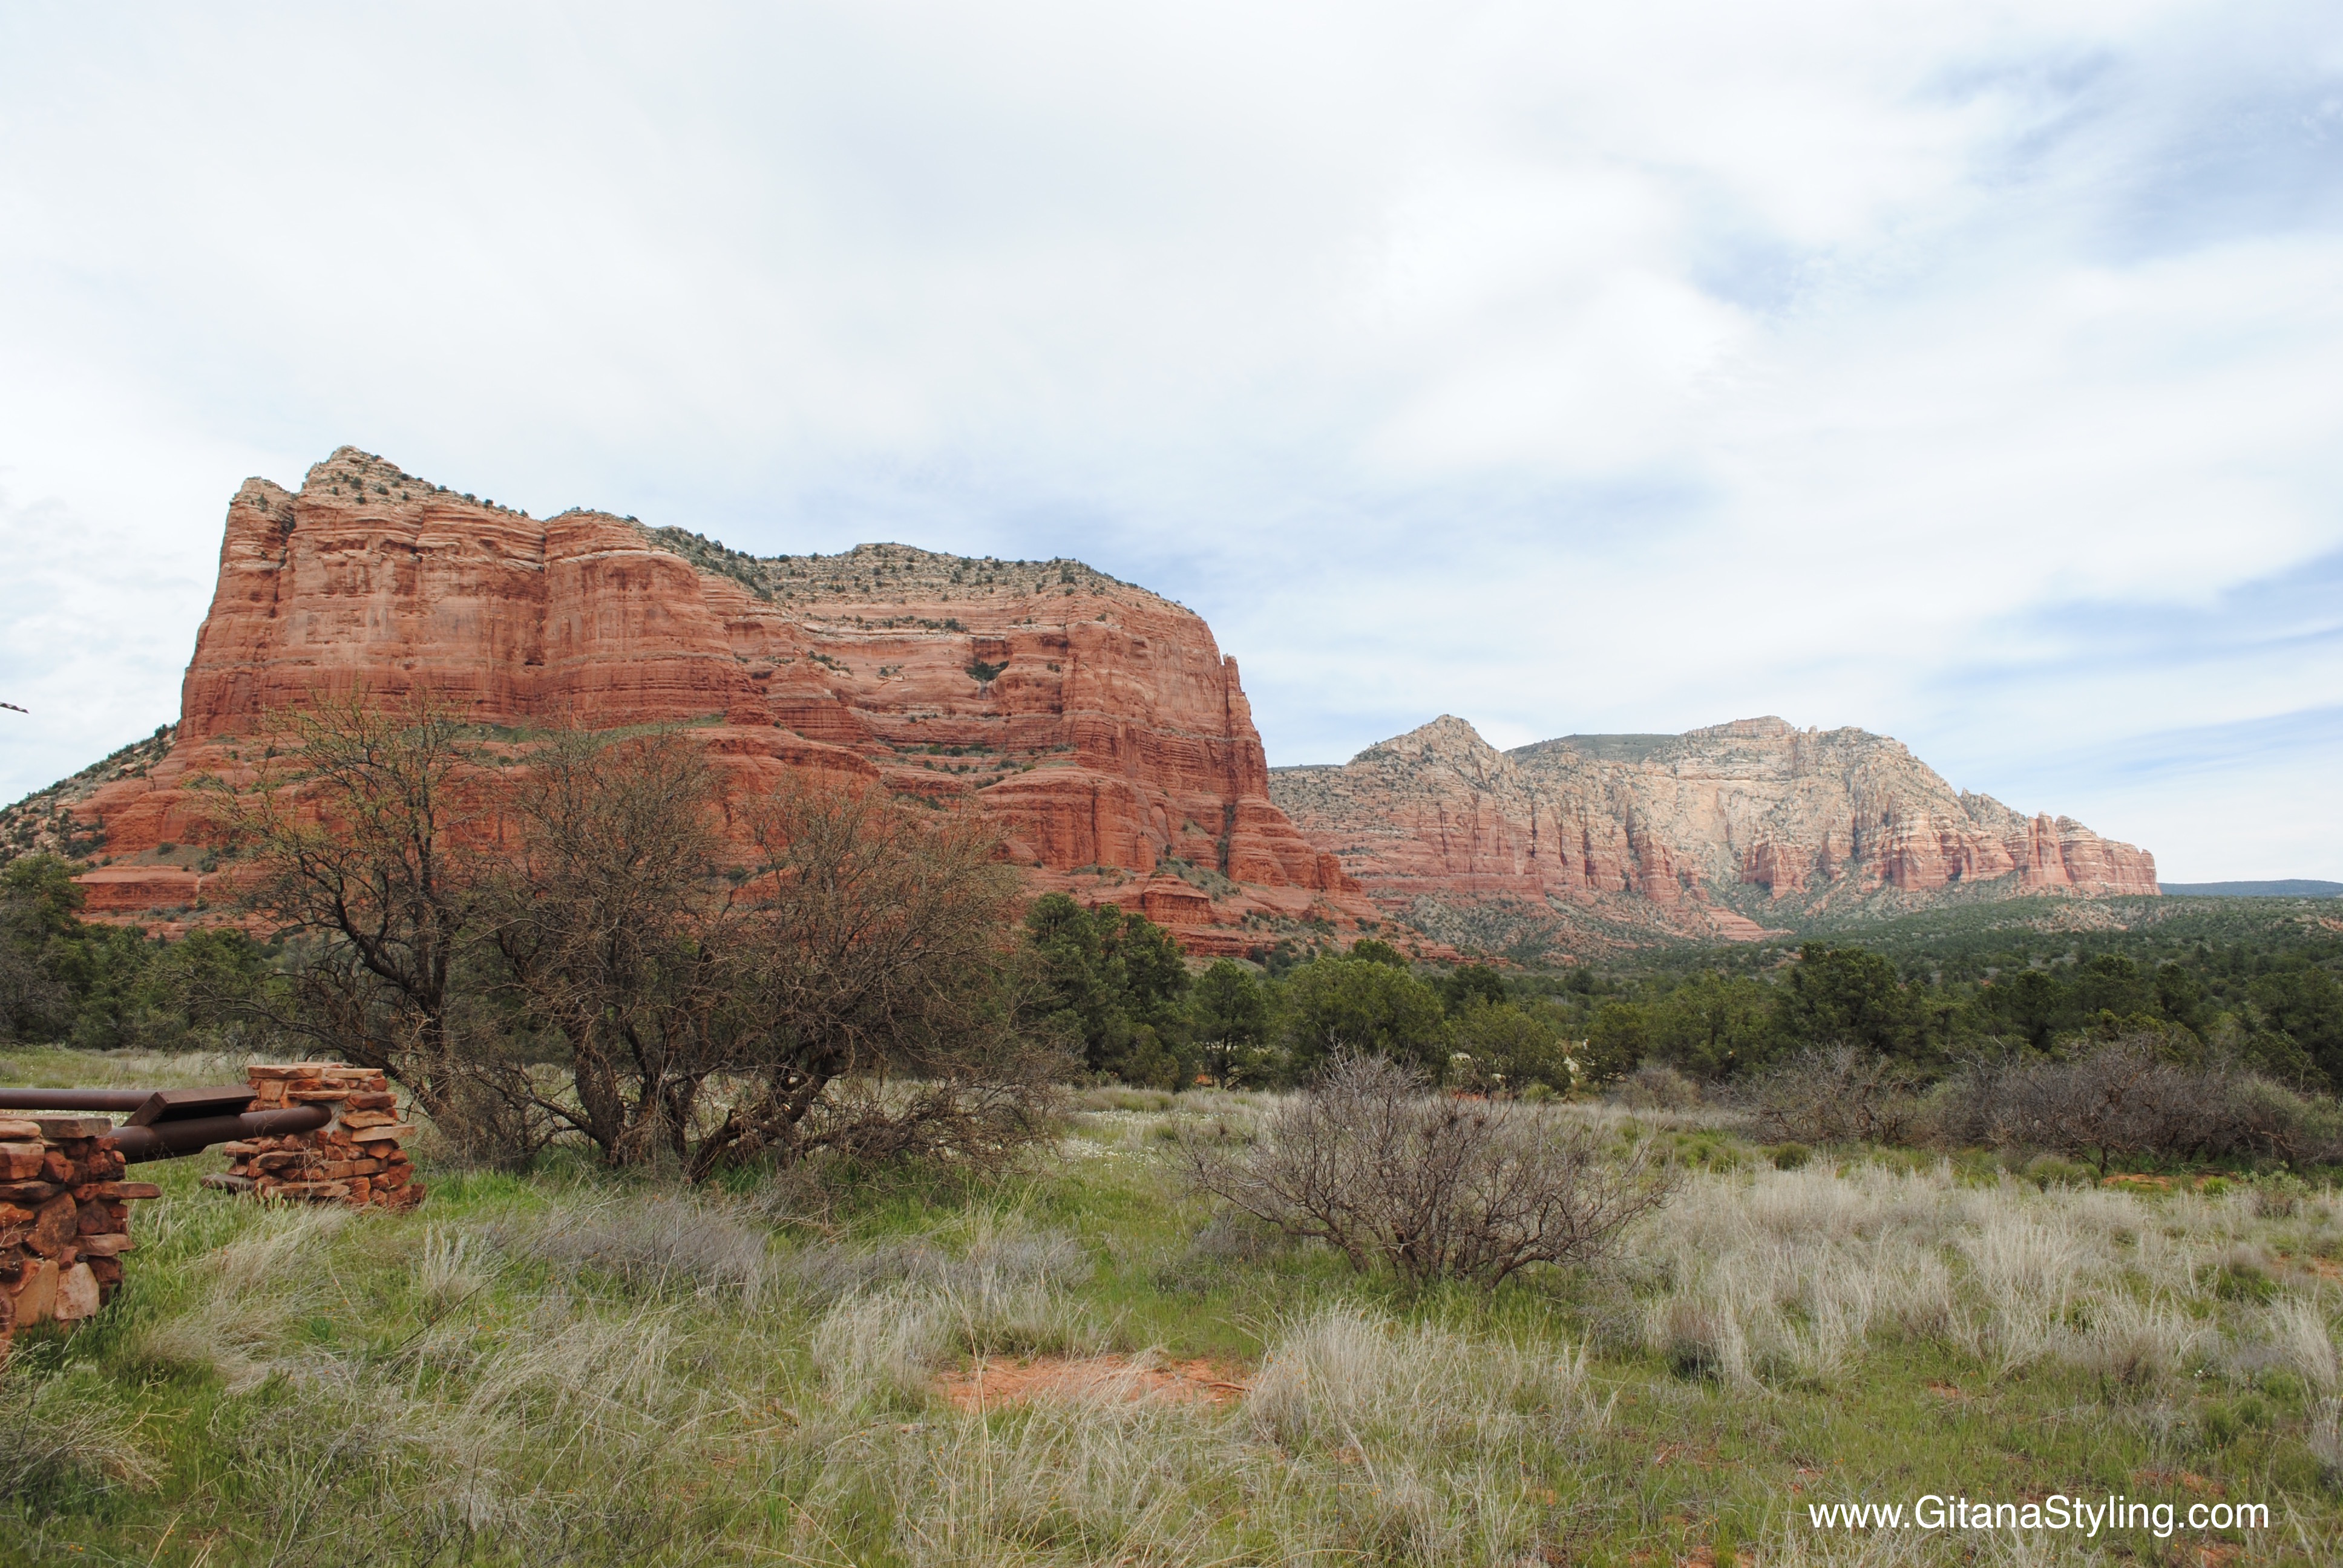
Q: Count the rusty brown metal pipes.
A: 2